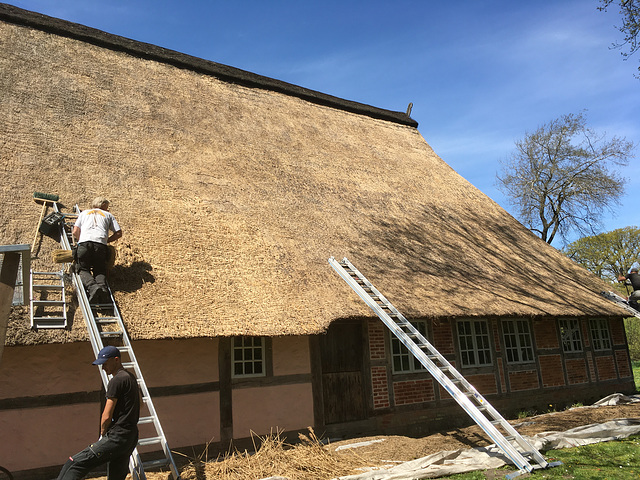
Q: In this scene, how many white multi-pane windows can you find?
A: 6